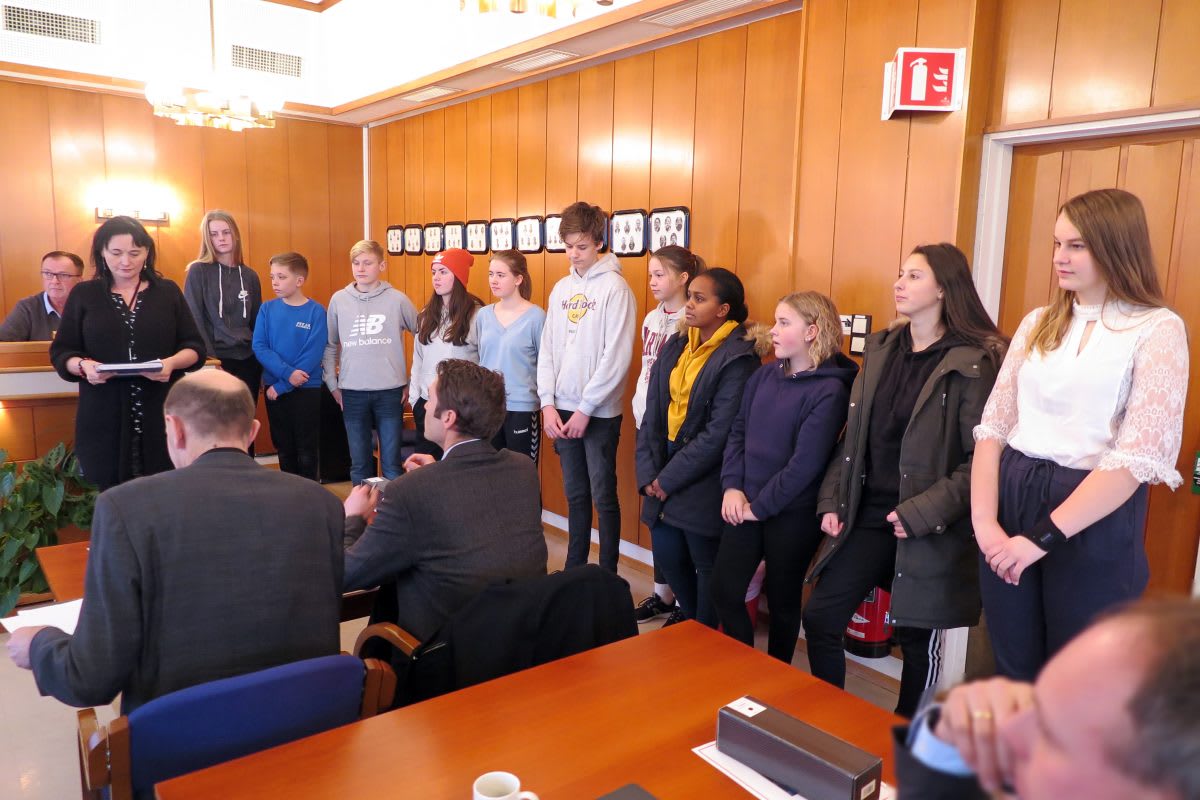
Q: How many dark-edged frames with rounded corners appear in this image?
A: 11